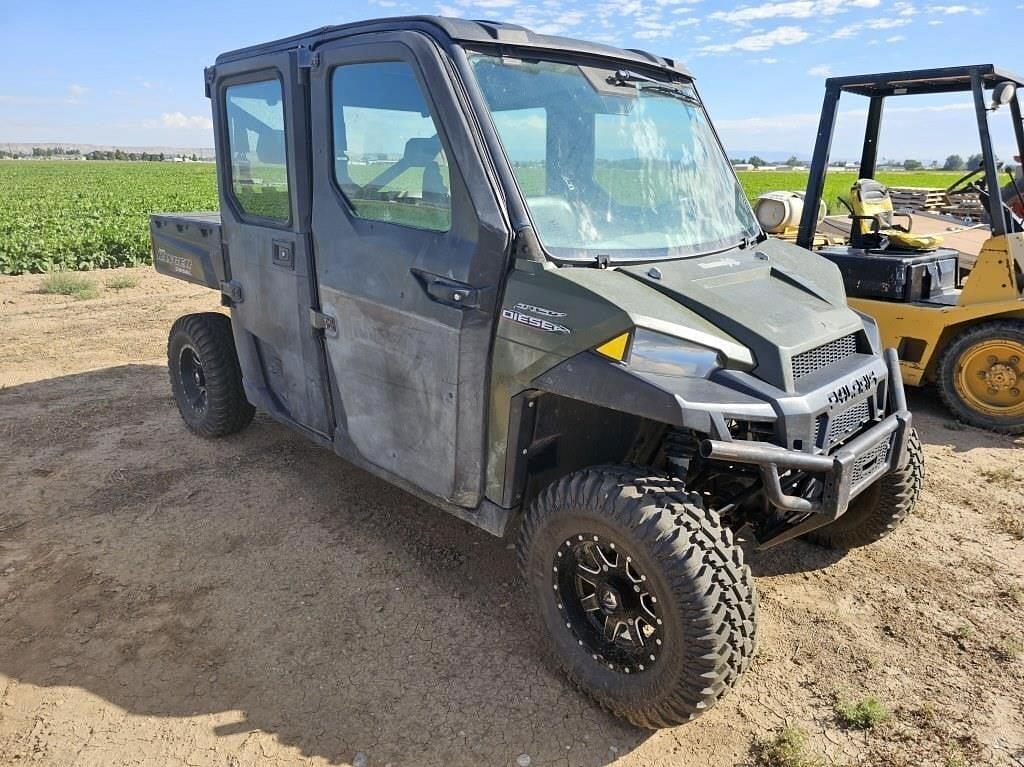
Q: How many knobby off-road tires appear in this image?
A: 3